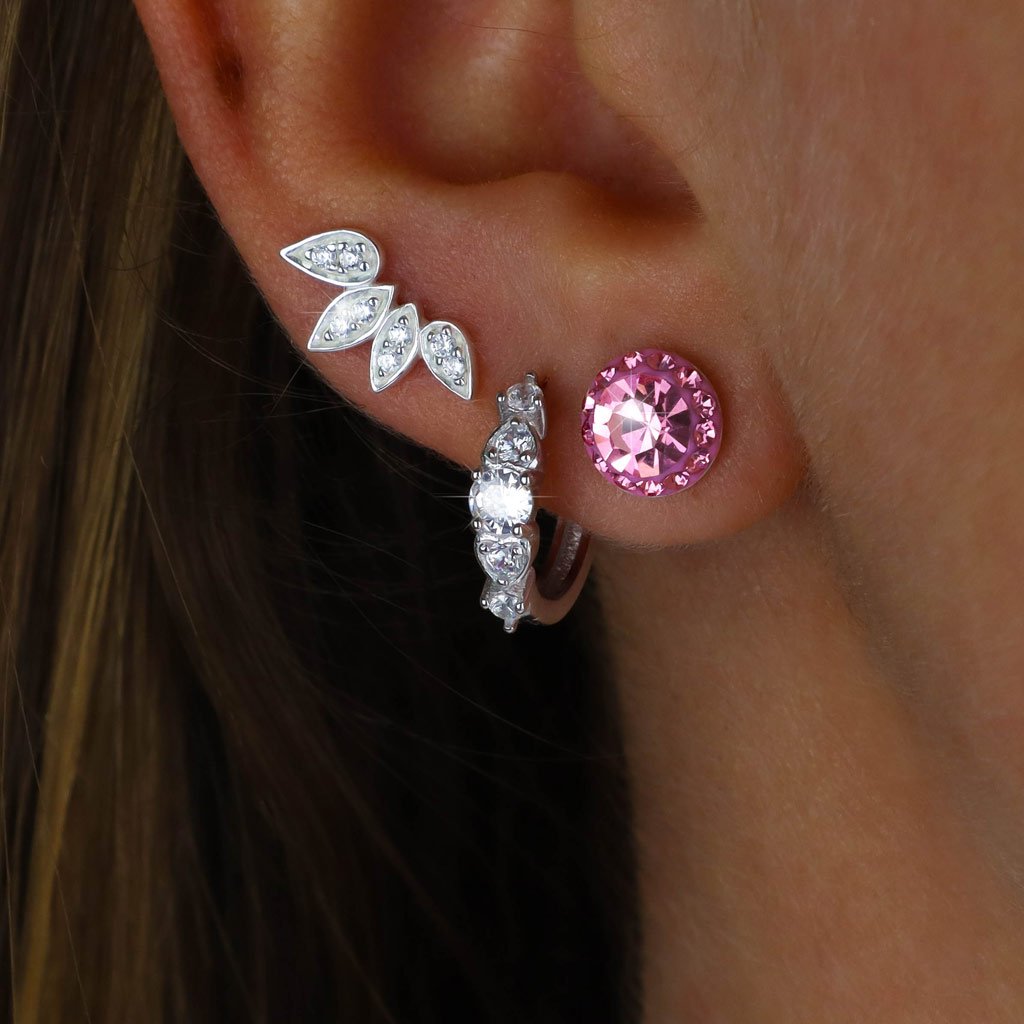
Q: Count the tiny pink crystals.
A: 13